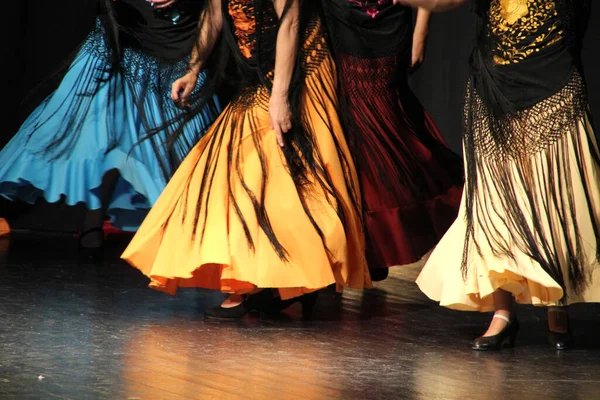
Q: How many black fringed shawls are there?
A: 4